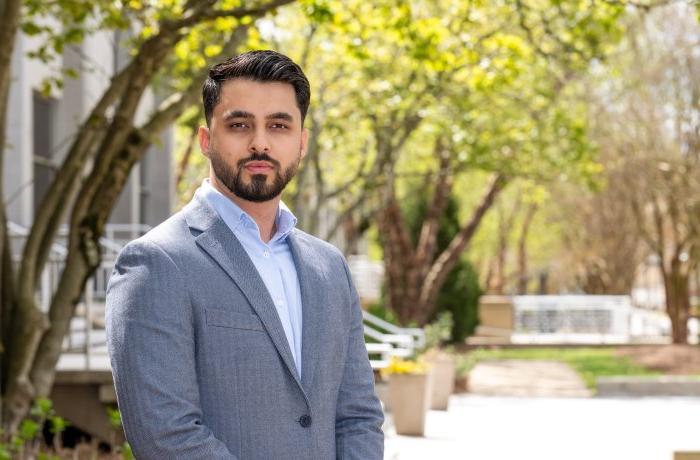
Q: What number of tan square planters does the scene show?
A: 2